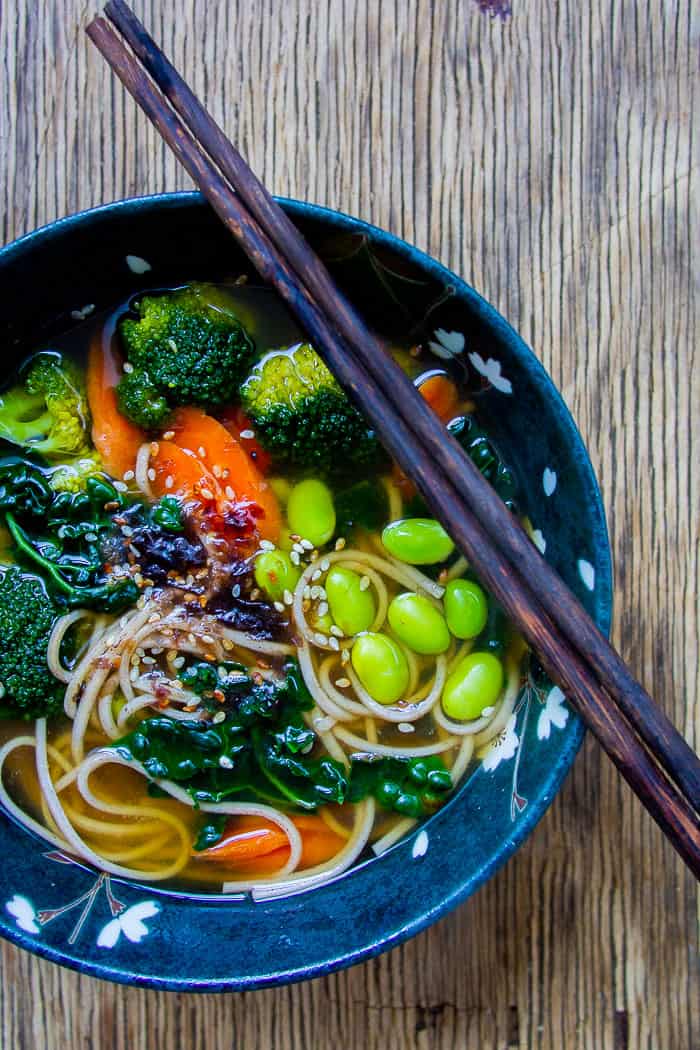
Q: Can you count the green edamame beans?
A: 8